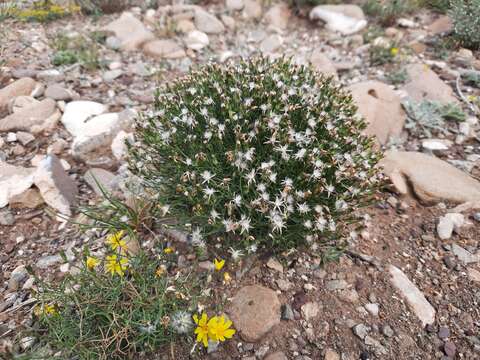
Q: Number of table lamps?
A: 0